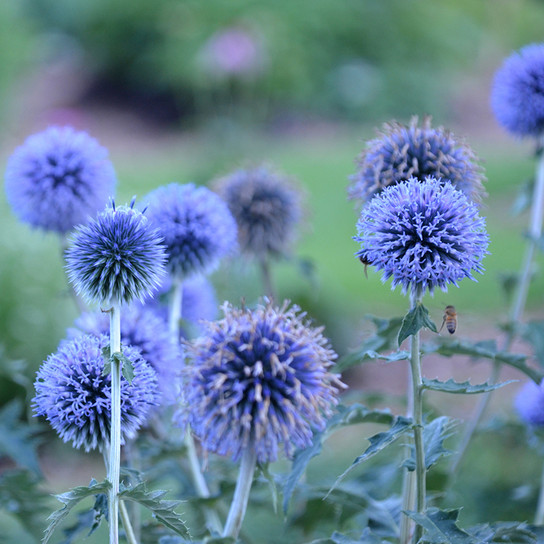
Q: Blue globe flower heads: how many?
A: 12